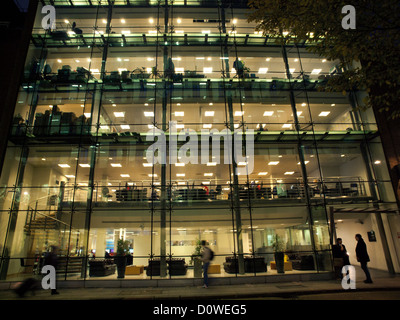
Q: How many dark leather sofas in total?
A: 6